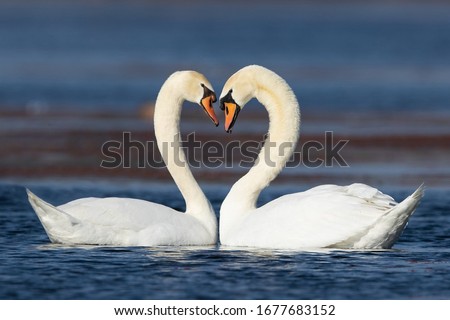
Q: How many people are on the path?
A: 0